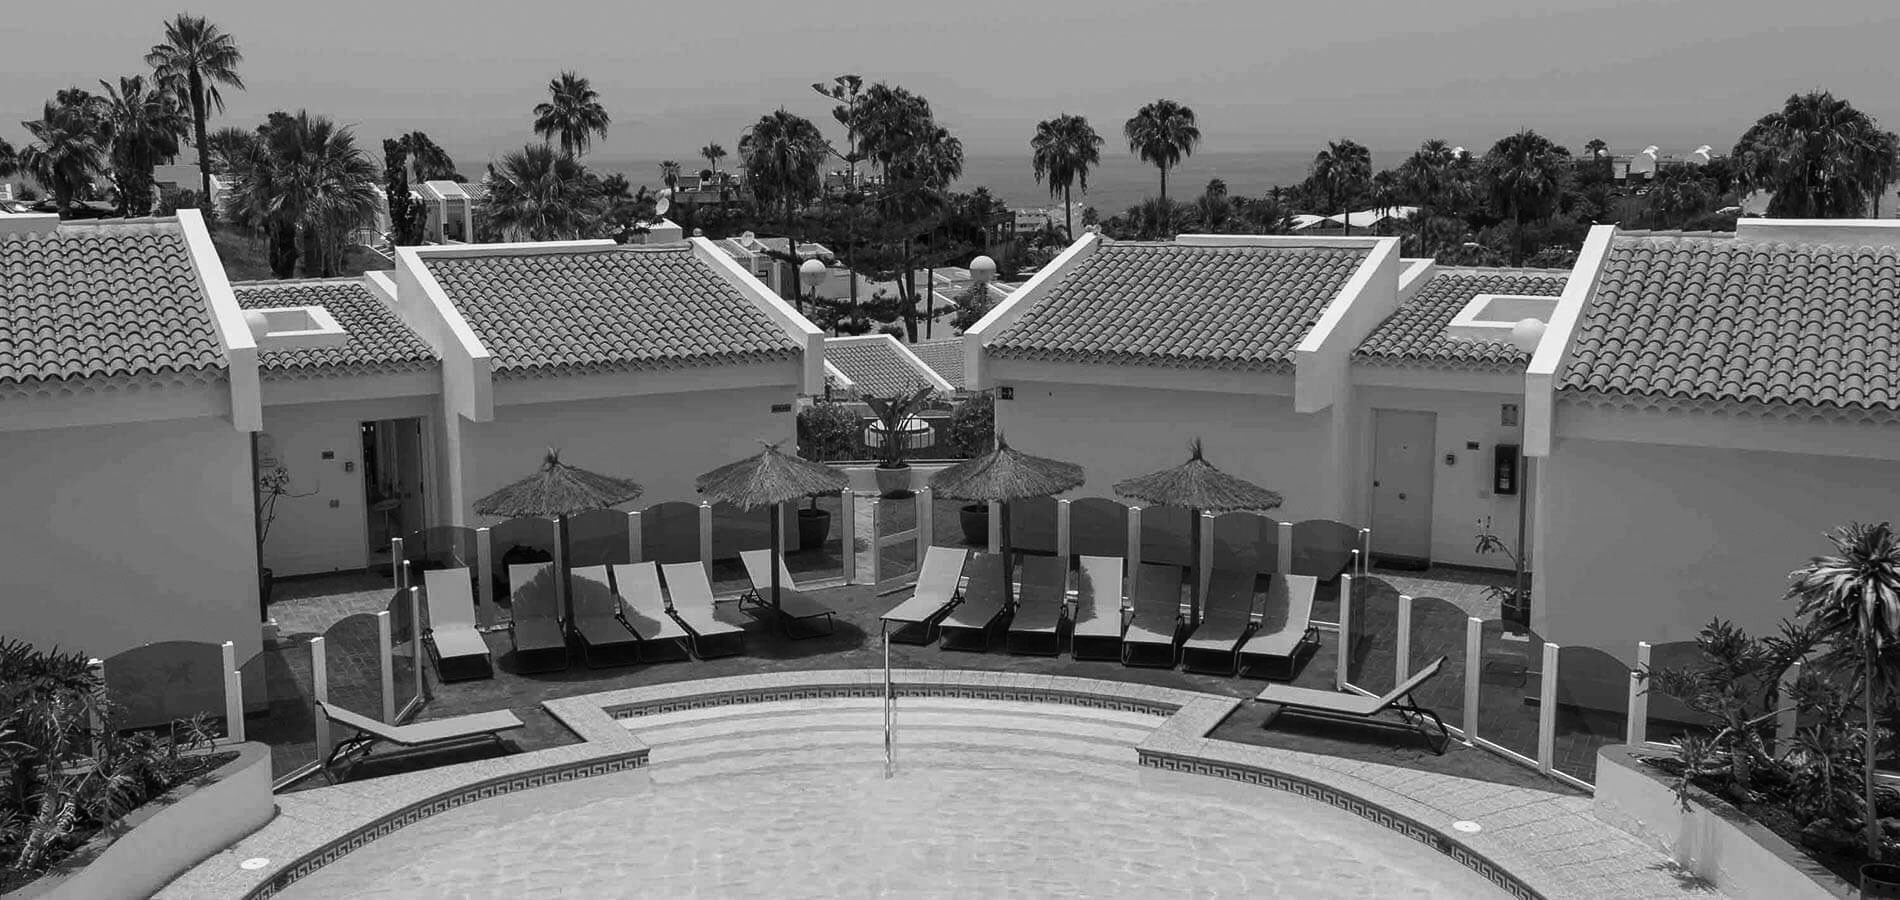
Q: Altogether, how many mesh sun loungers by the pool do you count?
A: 15